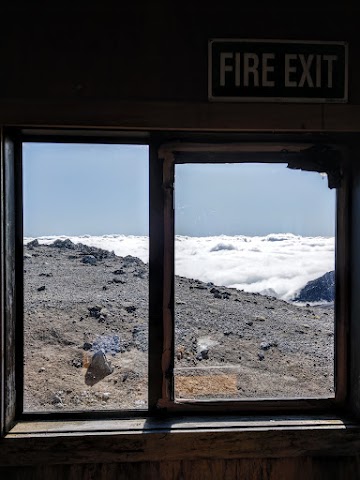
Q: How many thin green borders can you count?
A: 0